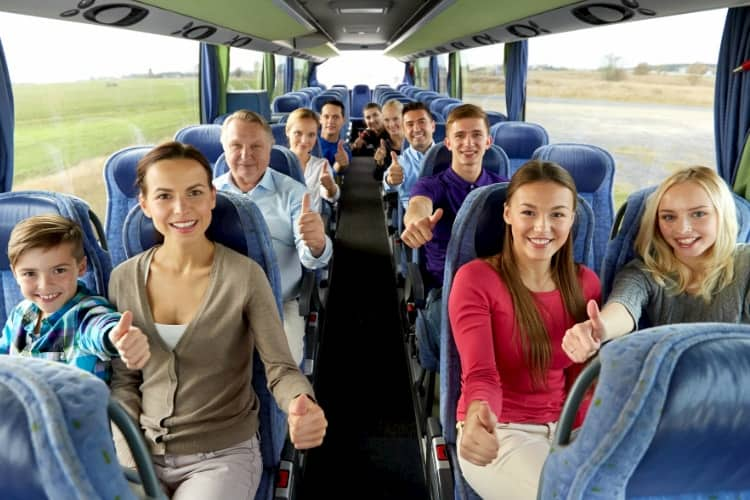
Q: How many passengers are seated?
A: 11